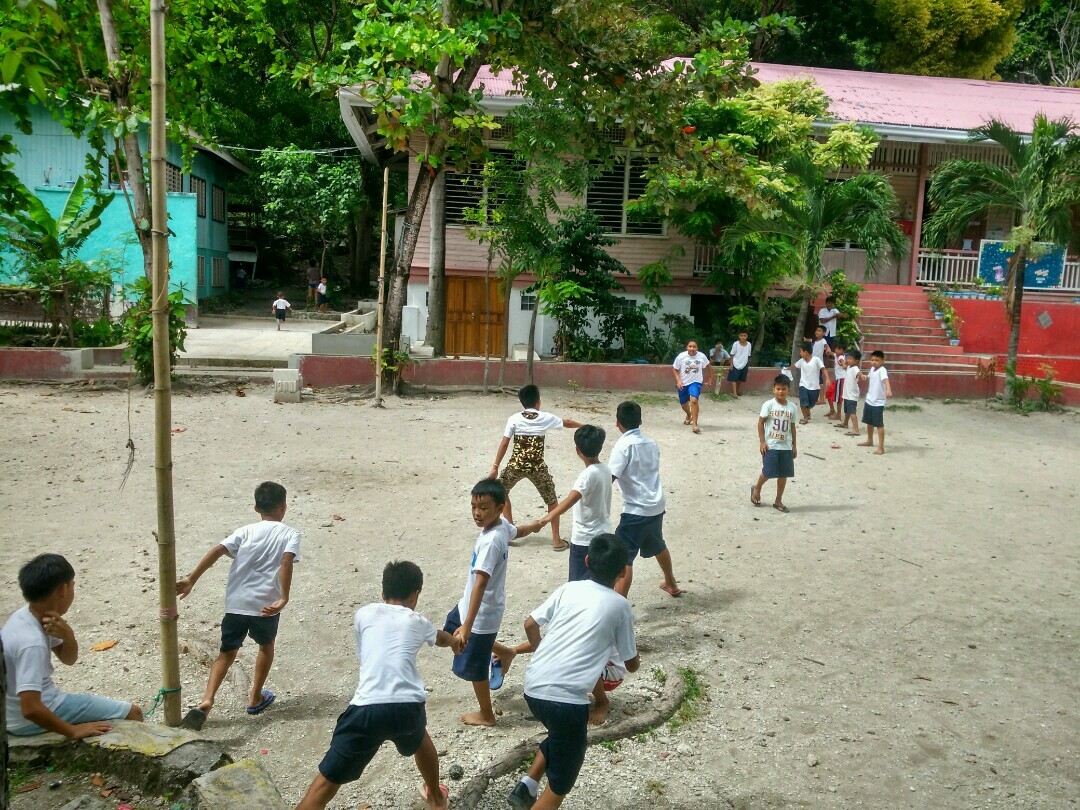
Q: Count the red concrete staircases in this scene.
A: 1